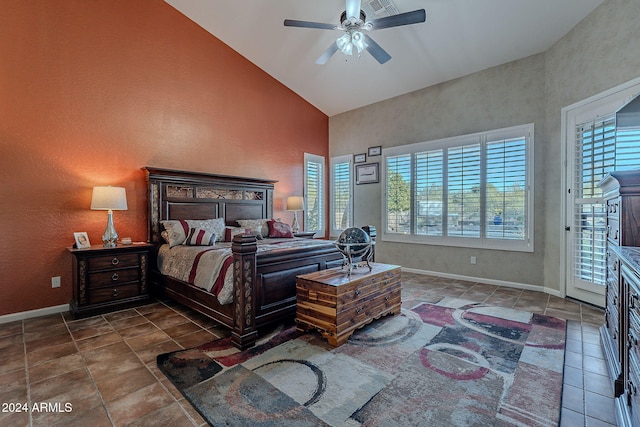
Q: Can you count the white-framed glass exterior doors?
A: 1